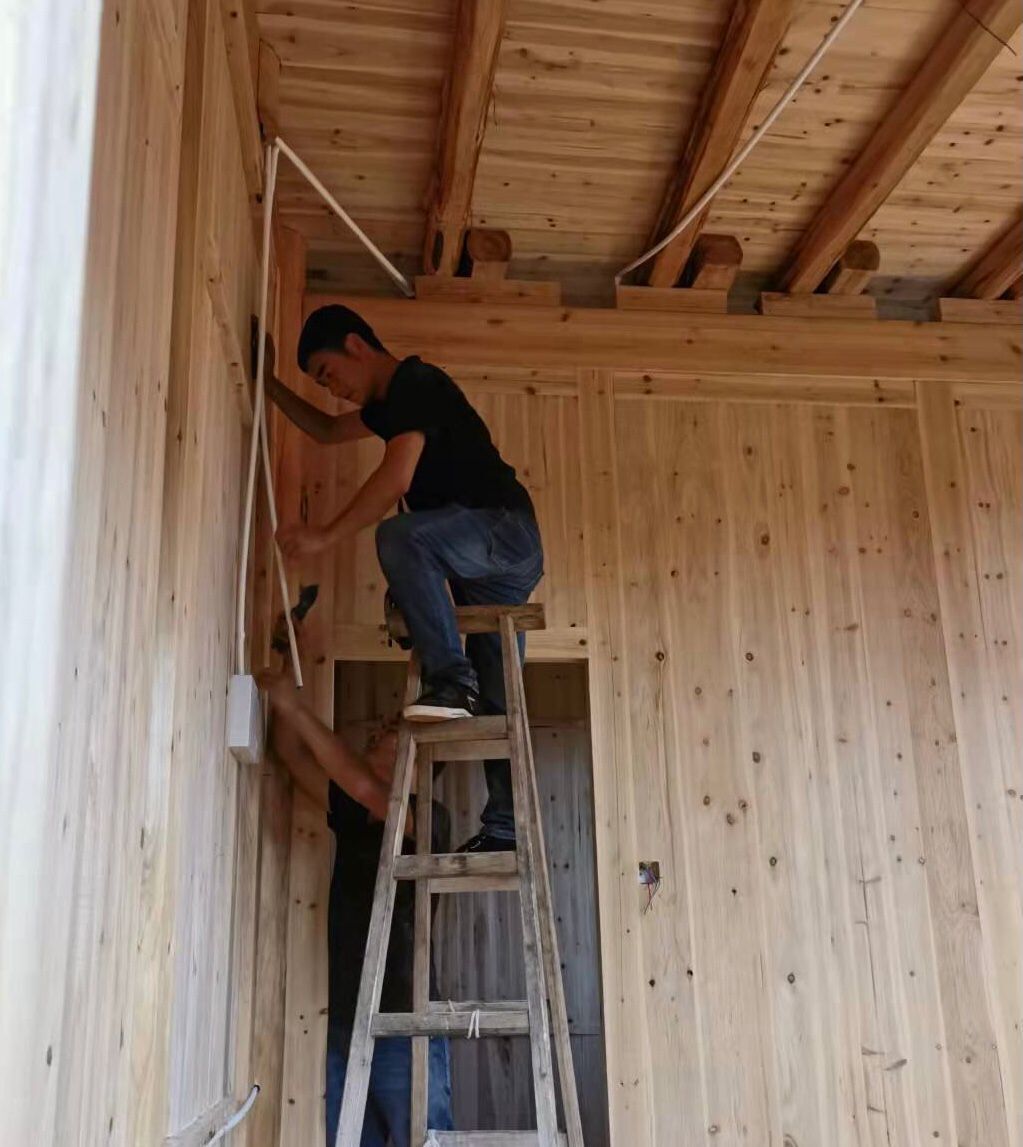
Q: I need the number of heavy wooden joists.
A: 4